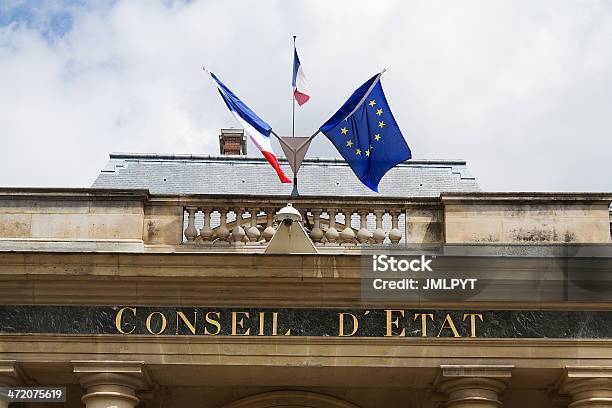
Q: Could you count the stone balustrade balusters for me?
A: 12